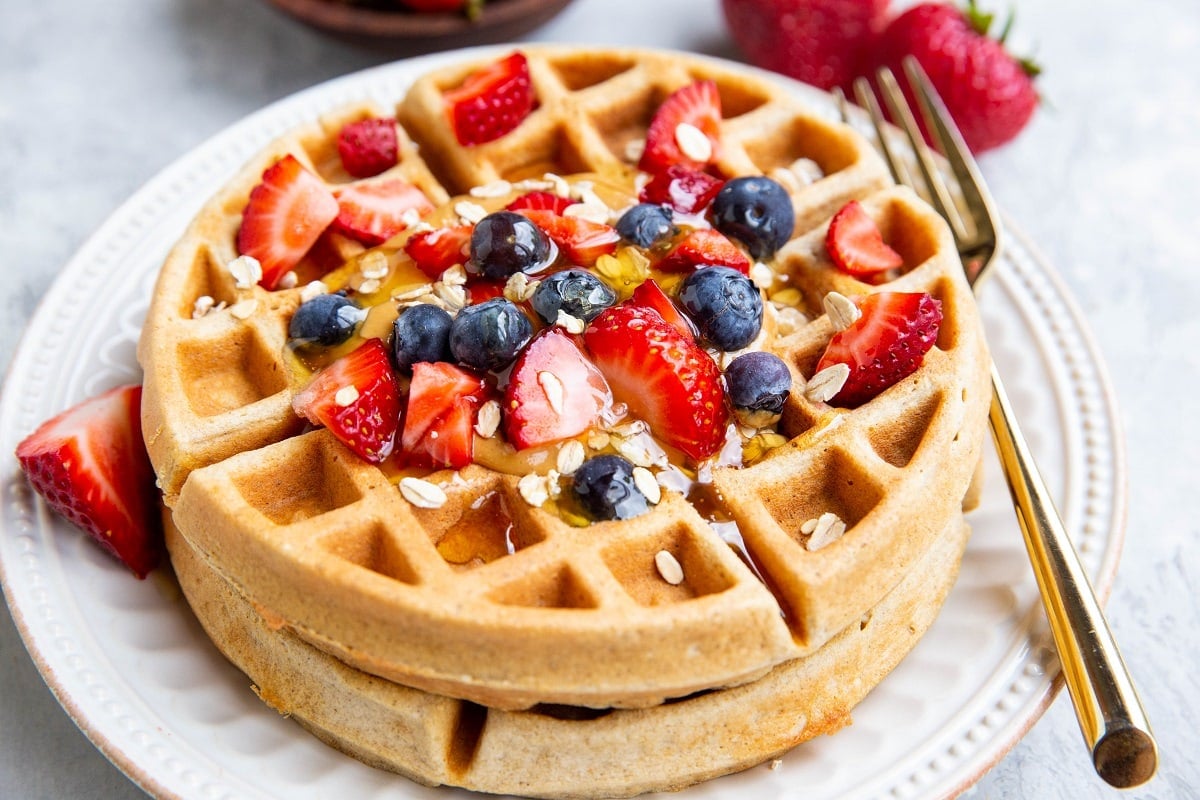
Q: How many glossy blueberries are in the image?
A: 10